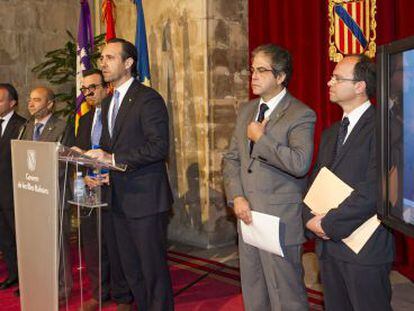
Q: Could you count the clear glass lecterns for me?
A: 1